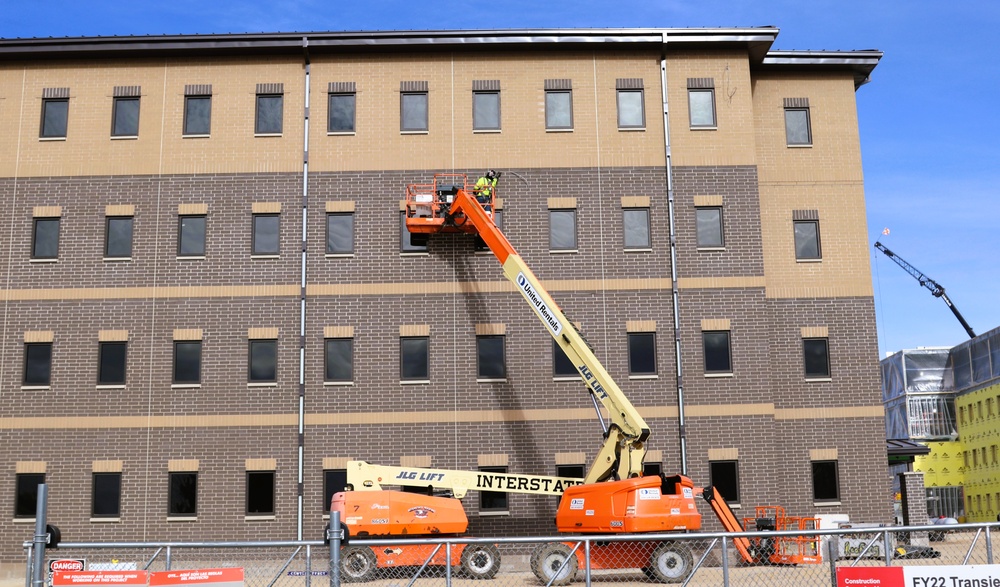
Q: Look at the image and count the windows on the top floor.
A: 11